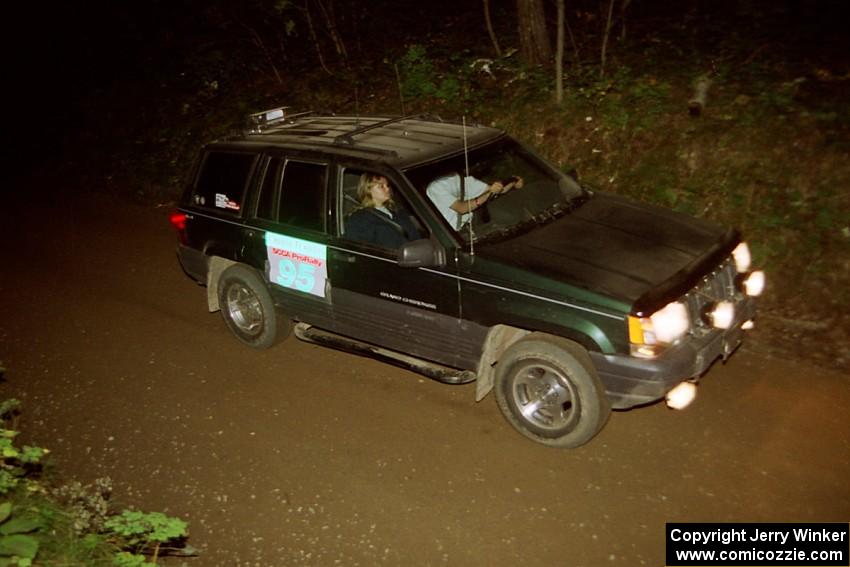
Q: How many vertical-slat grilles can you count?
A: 1